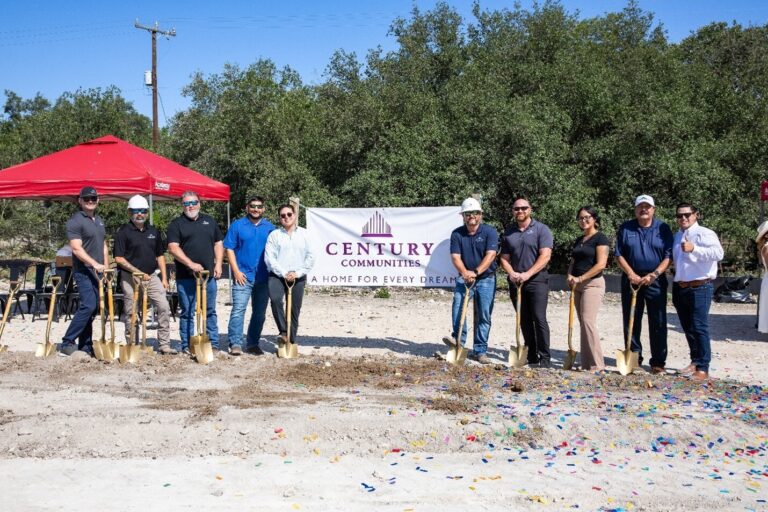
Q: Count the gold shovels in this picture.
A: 13